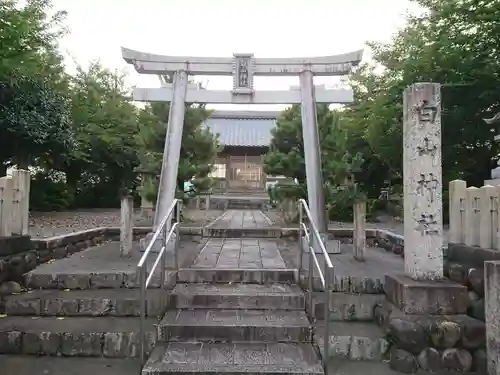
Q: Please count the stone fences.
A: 2